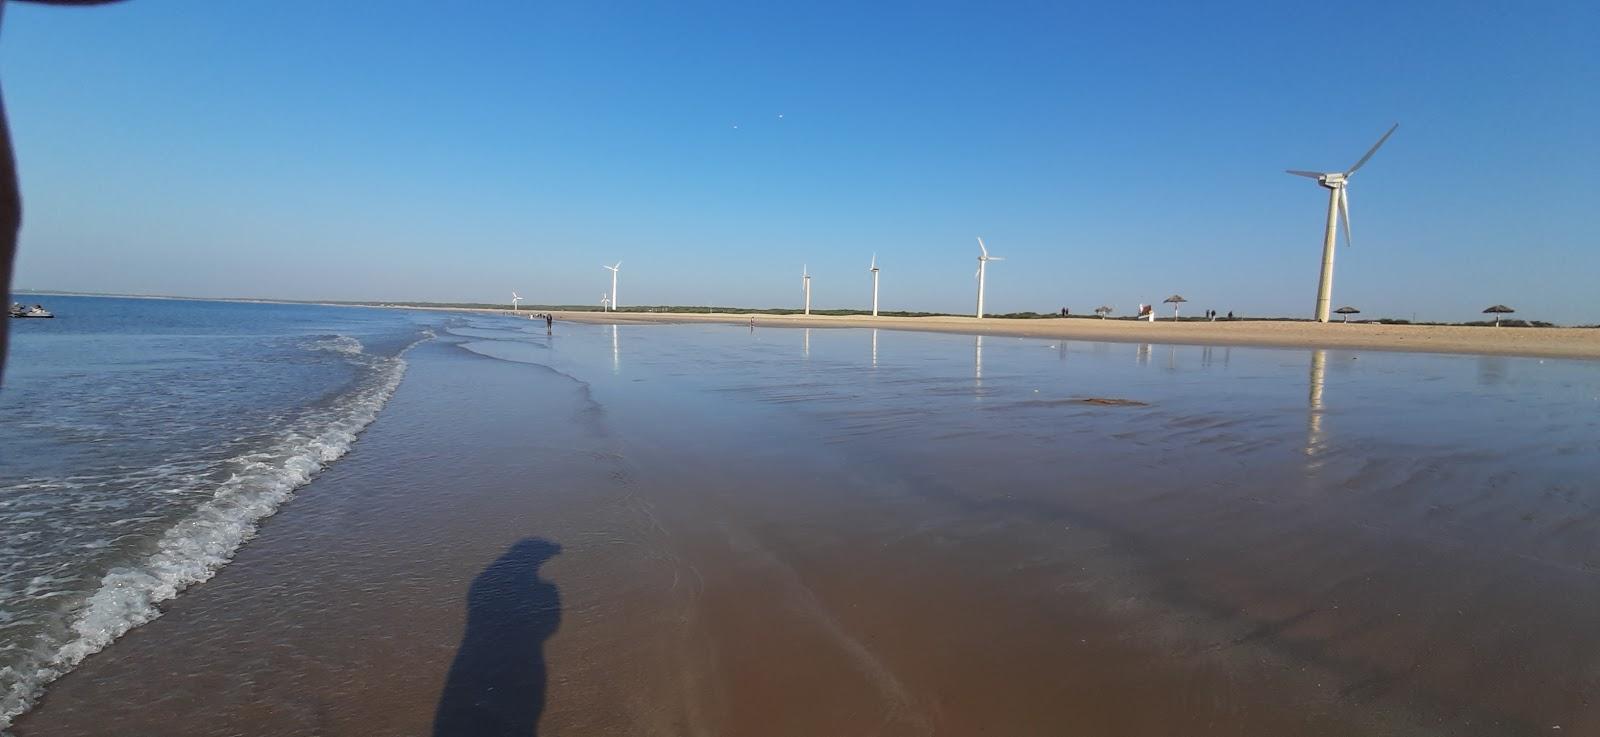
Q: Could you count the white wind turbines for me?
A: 7